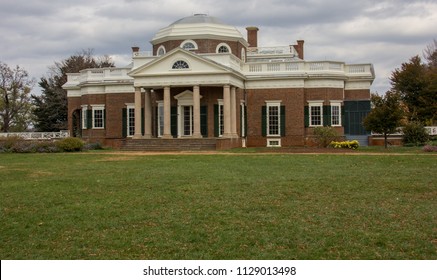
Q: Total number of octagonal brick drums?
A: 1